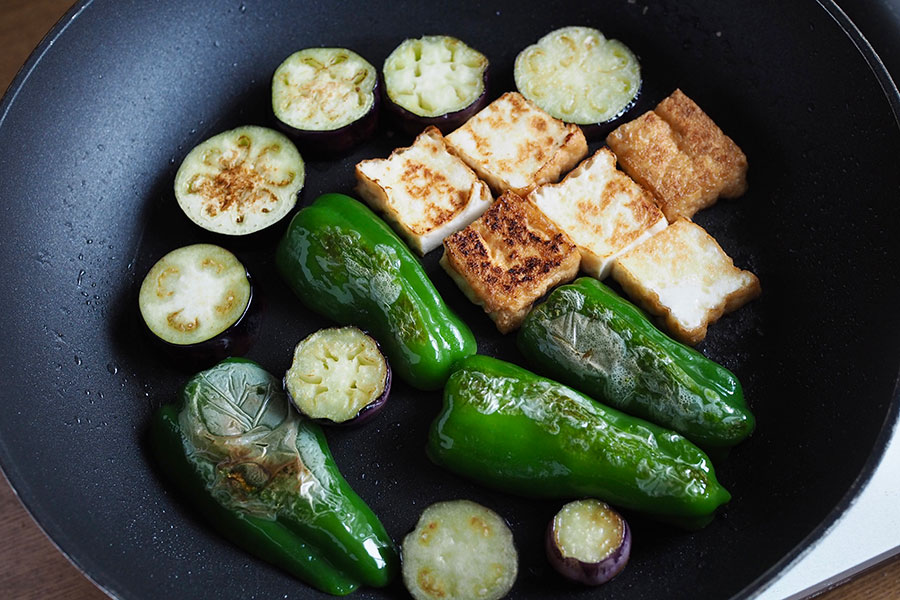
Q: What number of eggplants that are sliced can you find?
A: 8